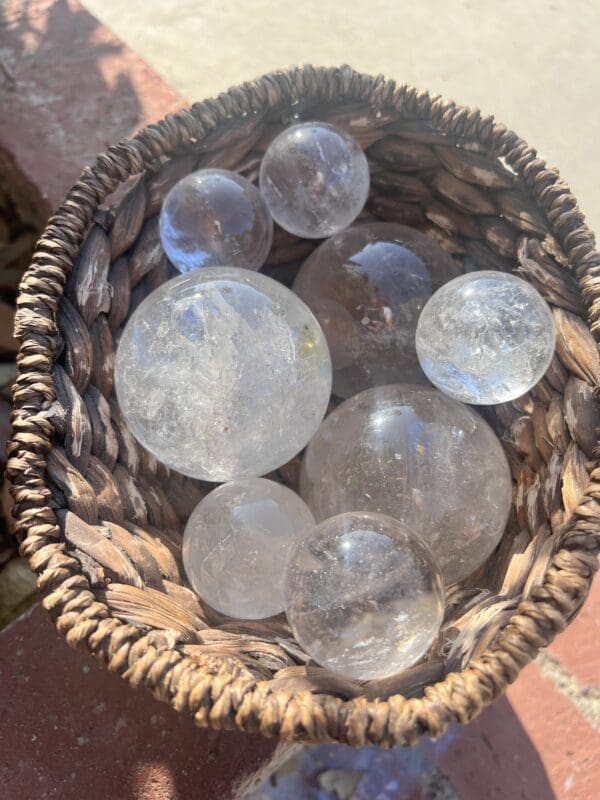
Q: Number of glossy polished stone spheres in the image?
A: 8